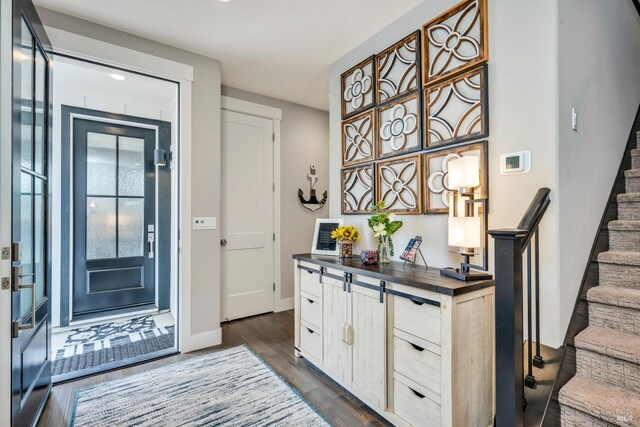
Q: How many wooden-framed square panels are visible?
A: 9